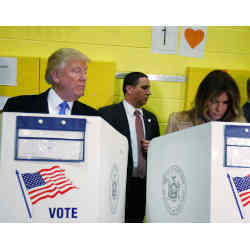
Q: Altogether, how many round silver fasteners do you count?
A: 3